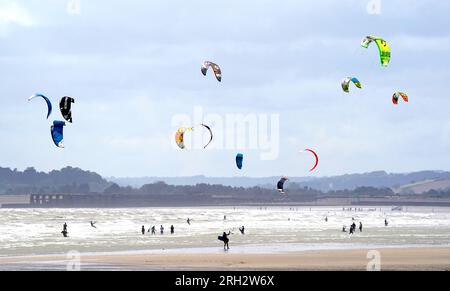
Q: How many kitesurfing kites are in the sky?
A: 12